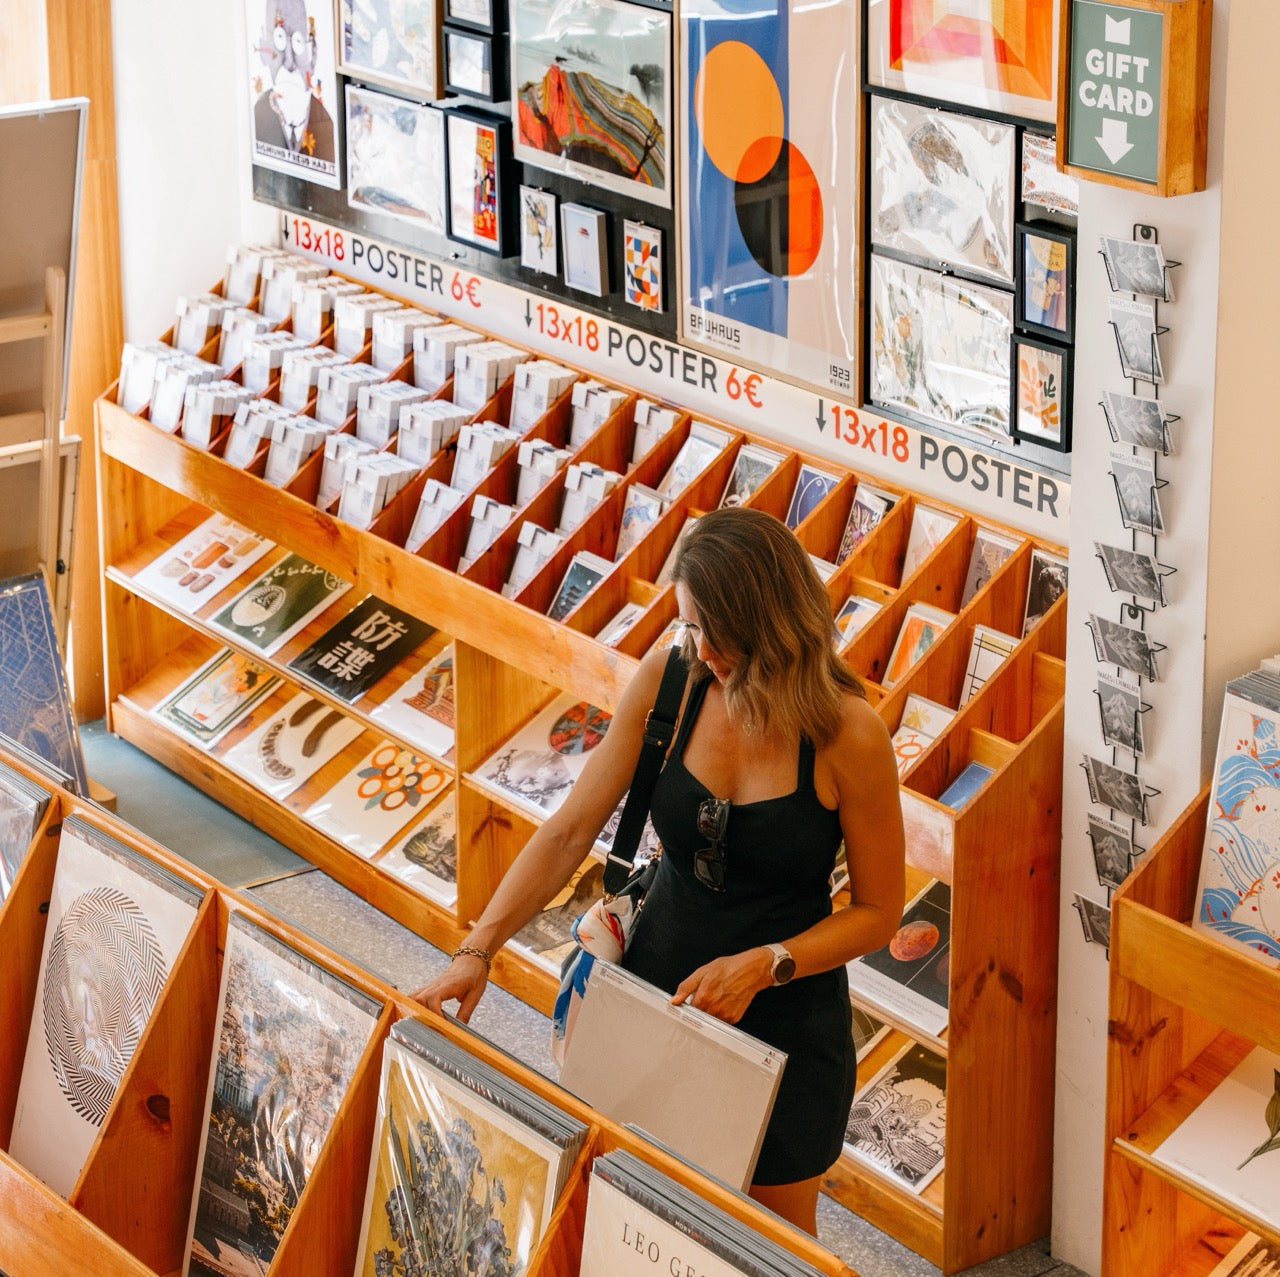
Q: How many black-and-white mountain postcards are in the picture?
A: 10